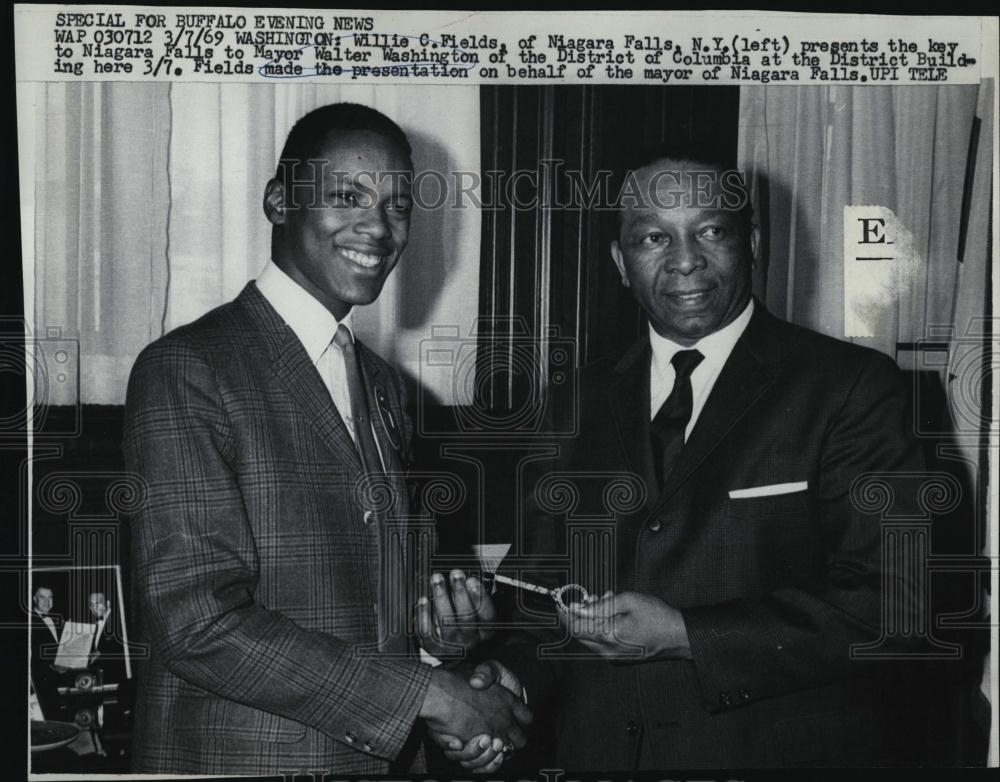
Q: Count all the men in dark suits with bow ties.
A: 2